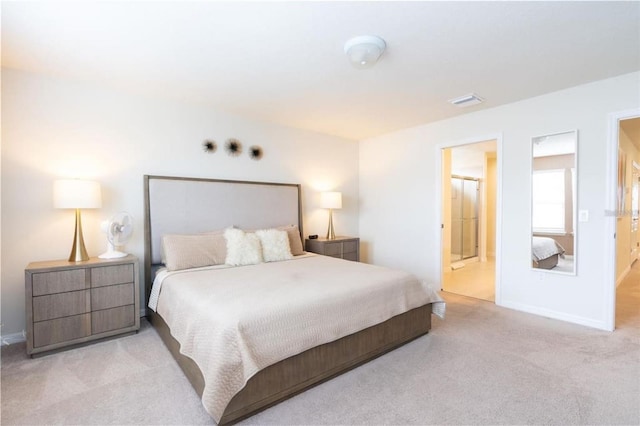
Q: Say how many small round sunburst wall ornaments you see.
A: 3